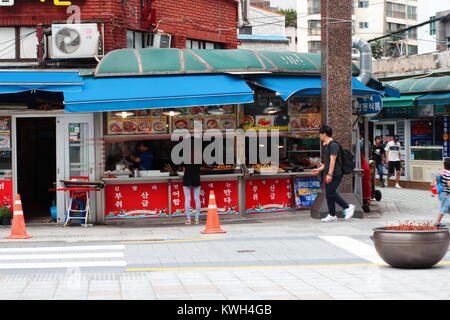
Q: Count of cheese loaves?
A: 0